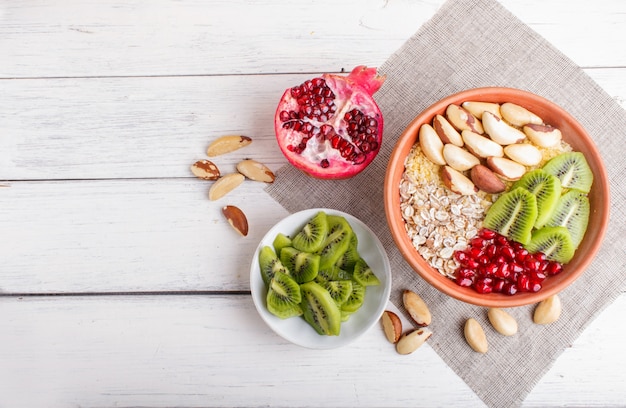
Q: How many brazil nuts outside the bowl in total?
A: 11